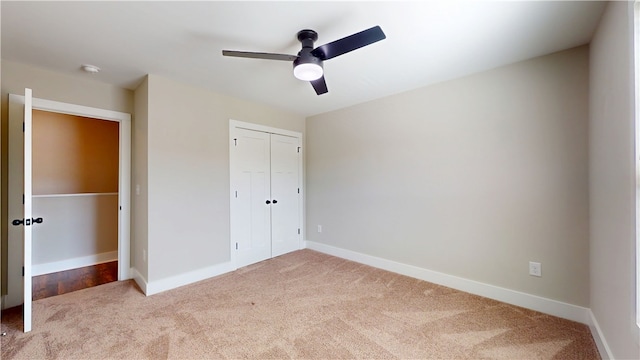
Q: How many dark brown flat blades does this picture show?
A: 3